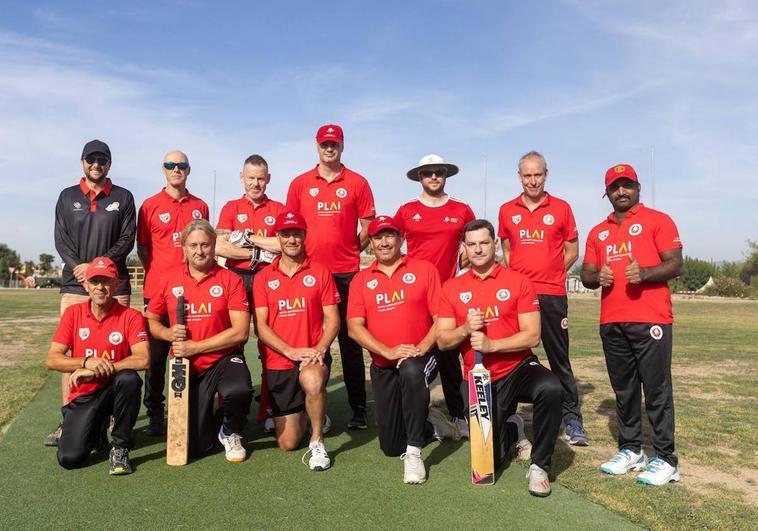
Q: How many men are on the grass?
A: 12